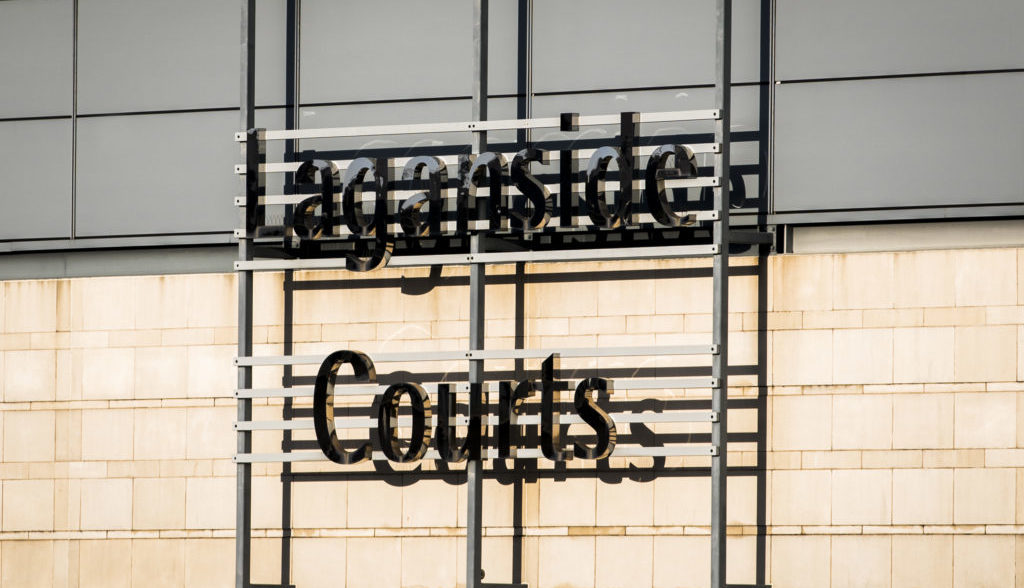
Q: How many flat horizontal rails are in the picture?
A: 9